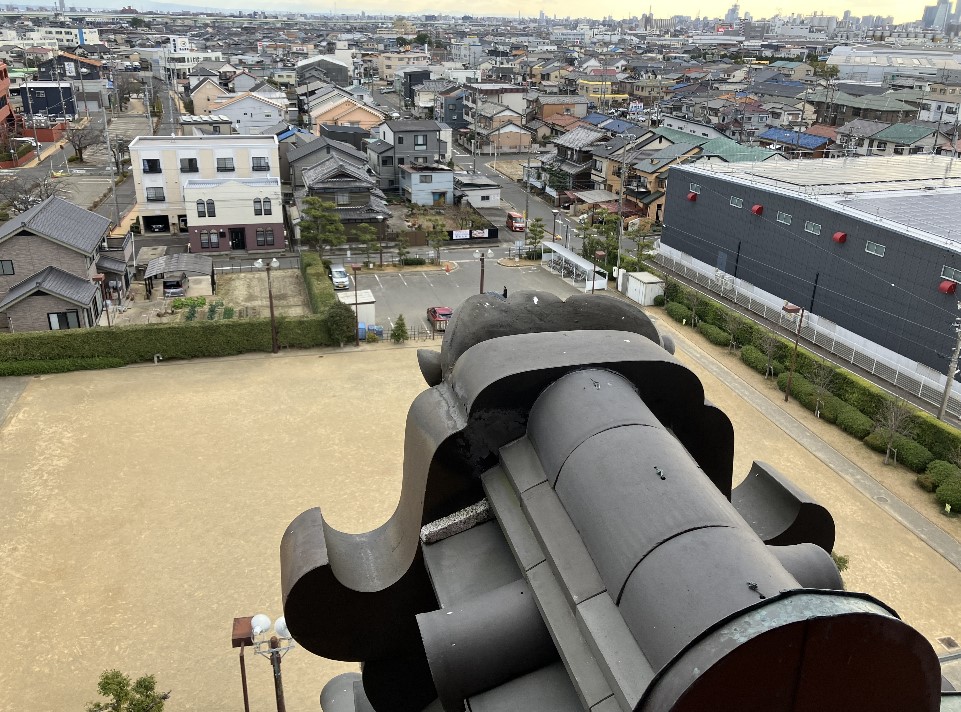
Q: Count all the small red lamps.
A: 4